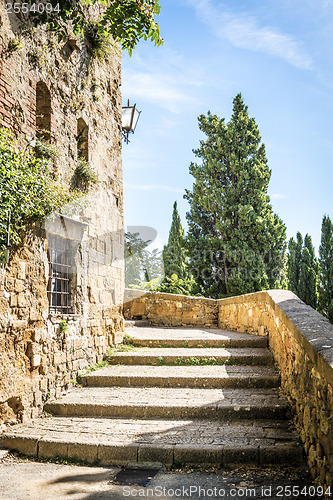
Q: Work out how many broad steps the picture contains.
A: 5